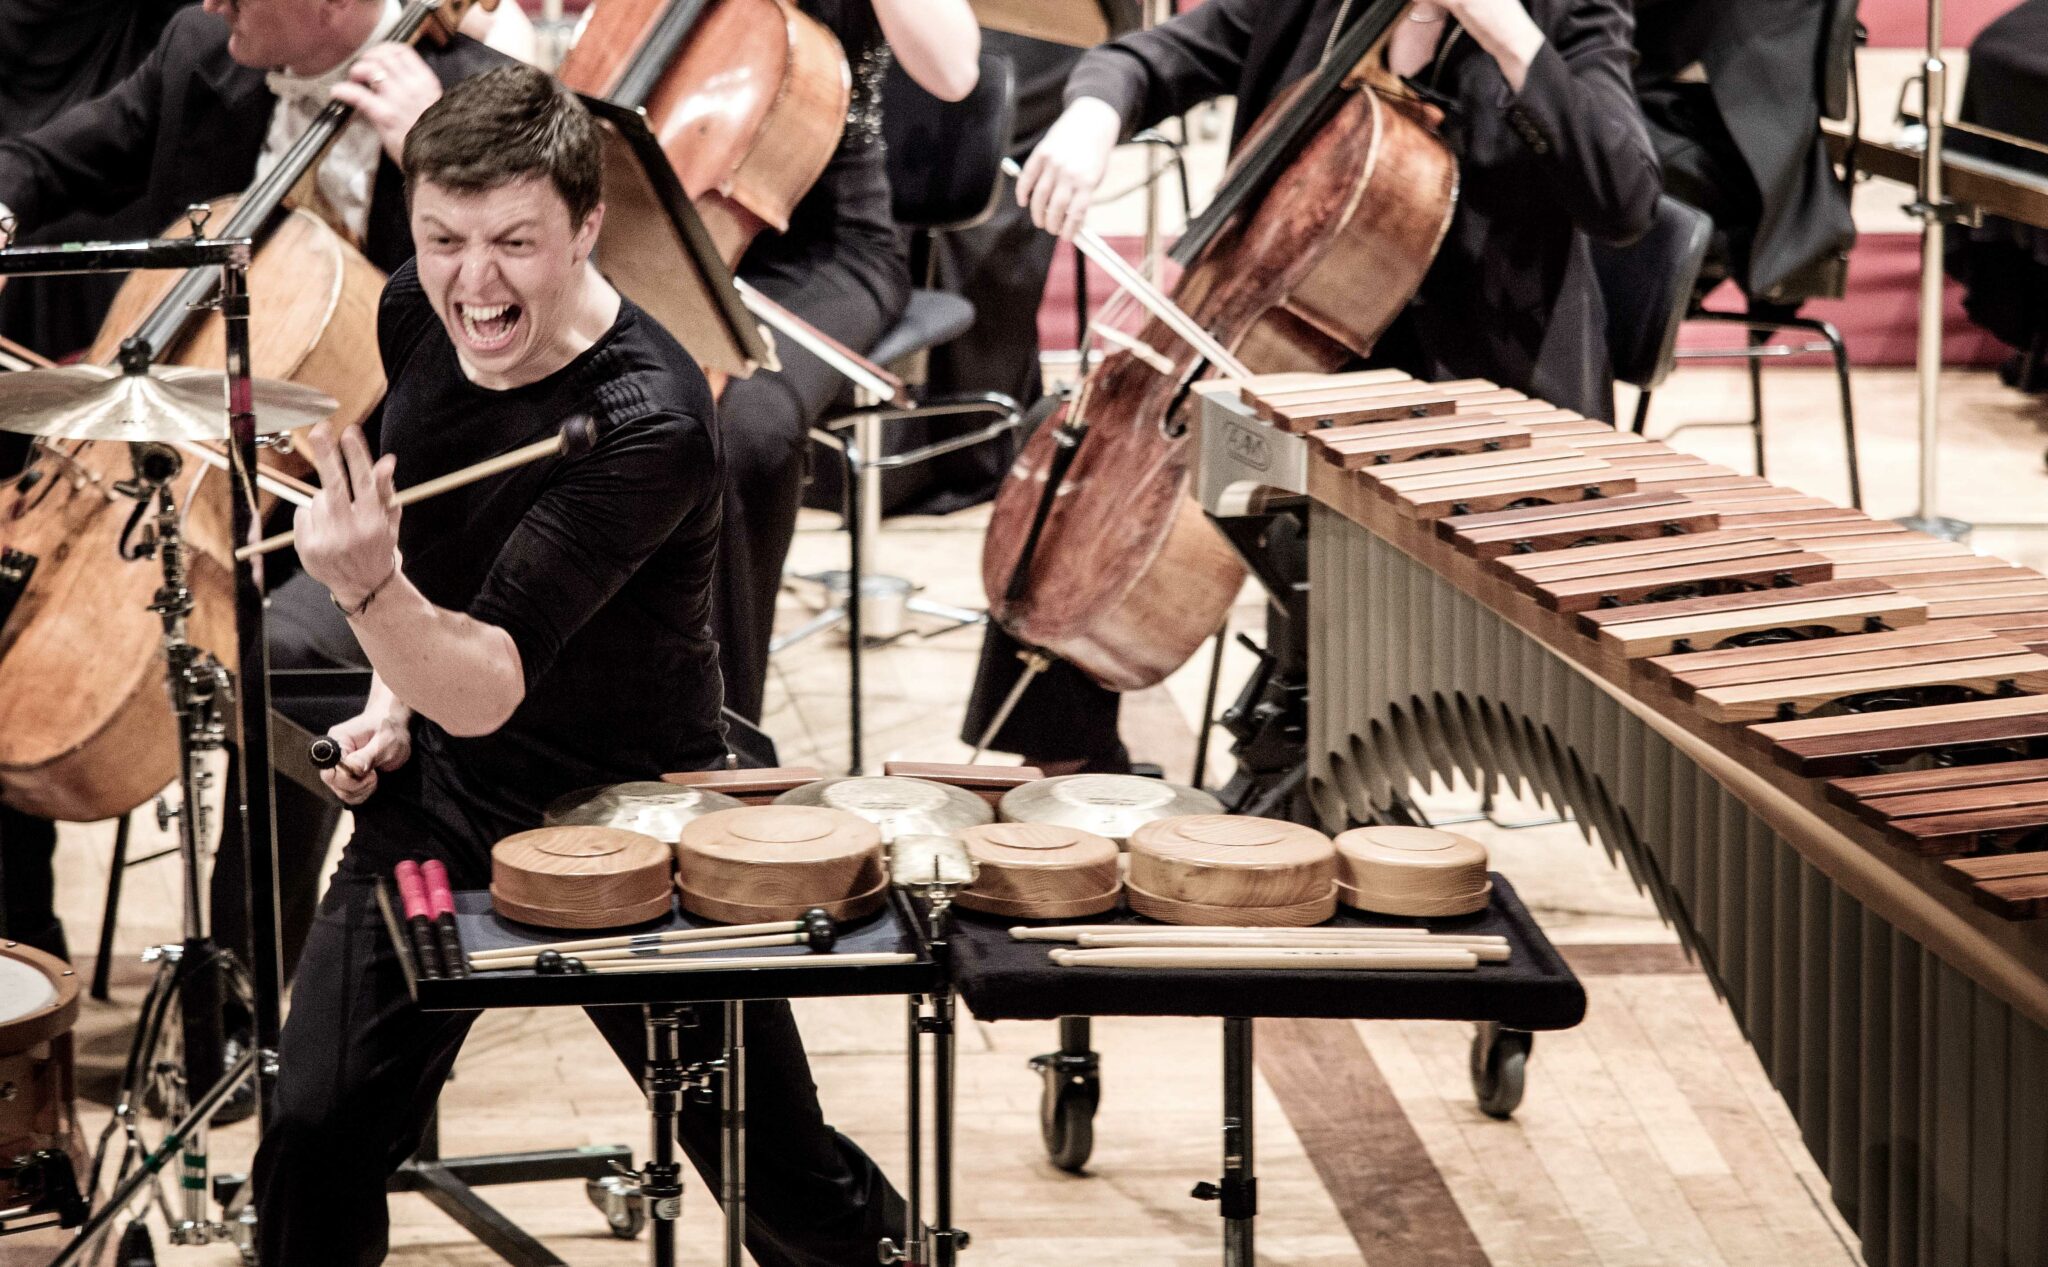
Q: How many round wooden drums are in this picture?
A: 5